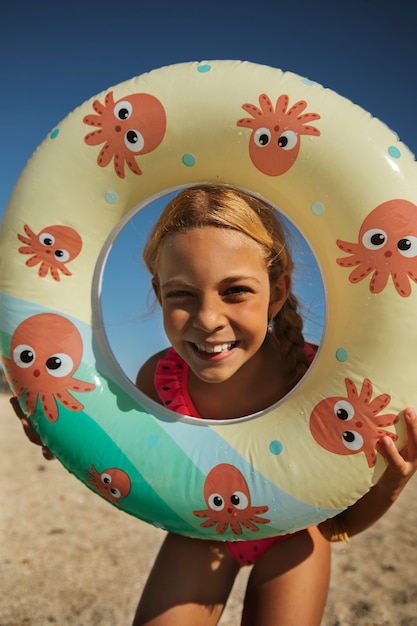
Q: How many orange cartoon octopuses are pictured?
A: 8